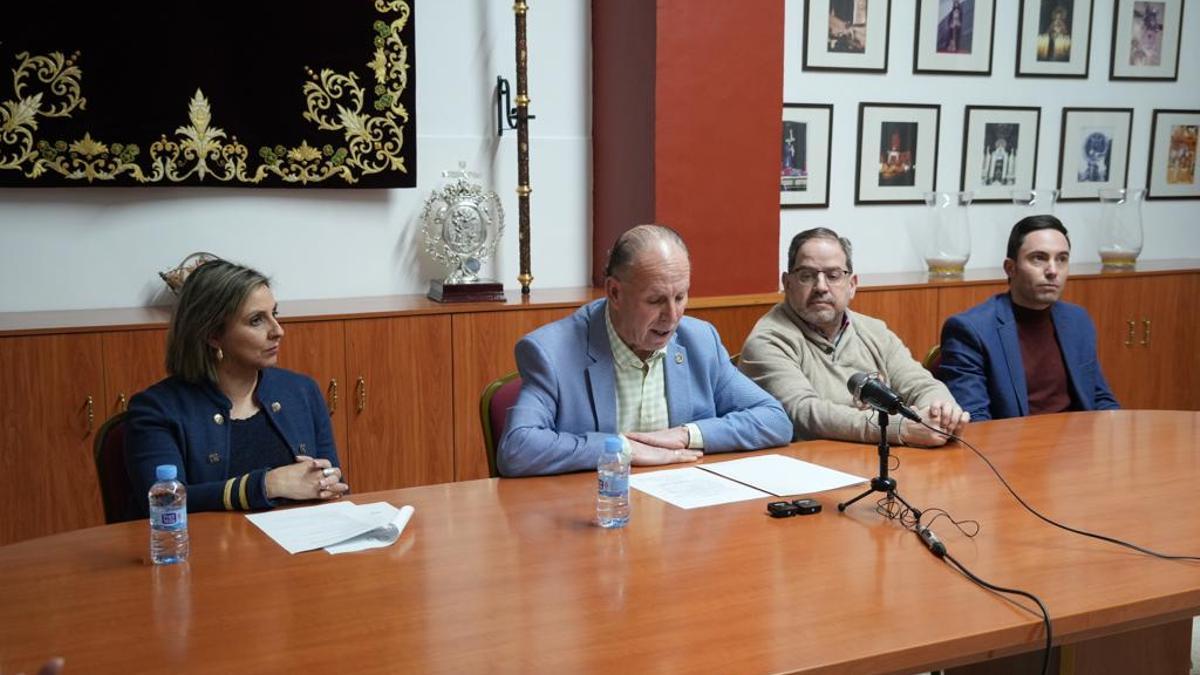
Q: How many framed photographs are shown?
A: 9